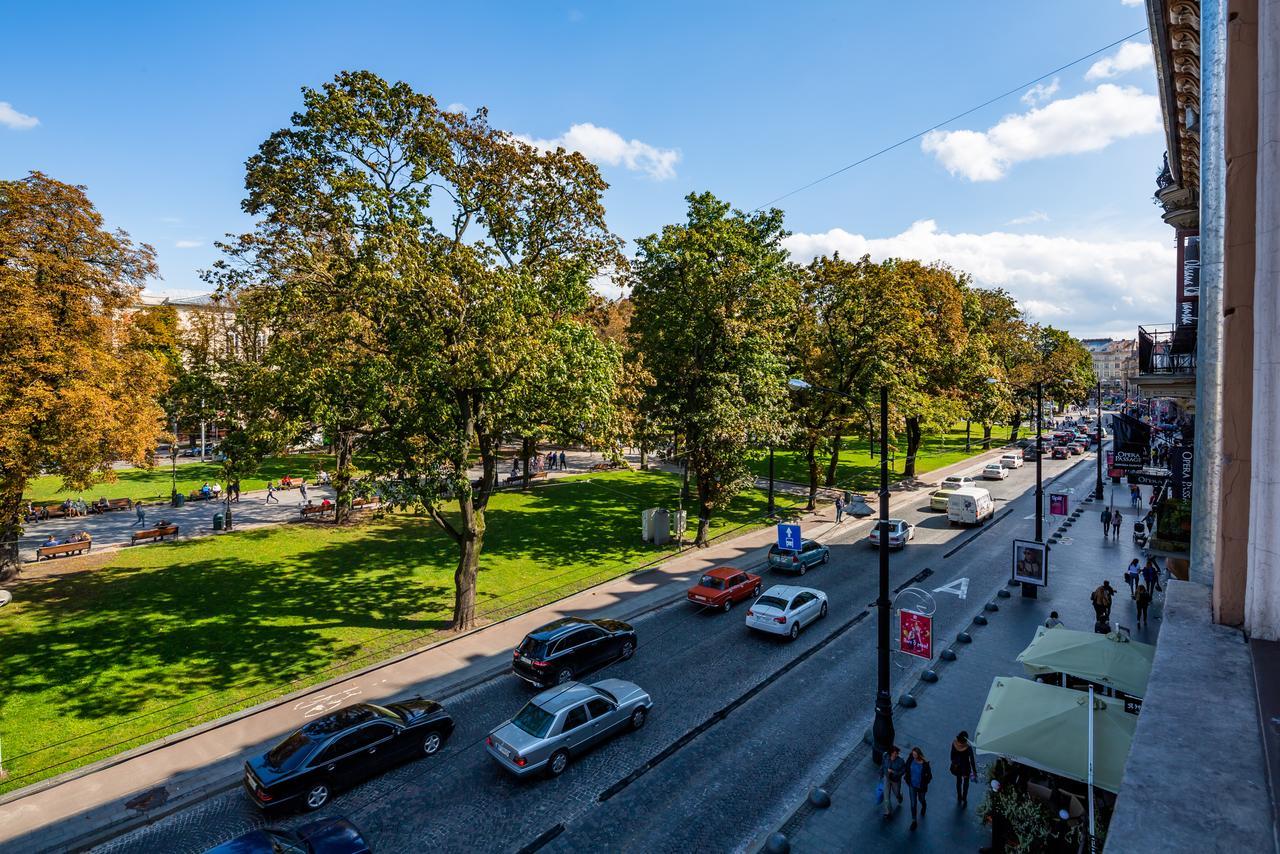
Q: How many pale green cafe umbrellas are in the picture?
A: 2